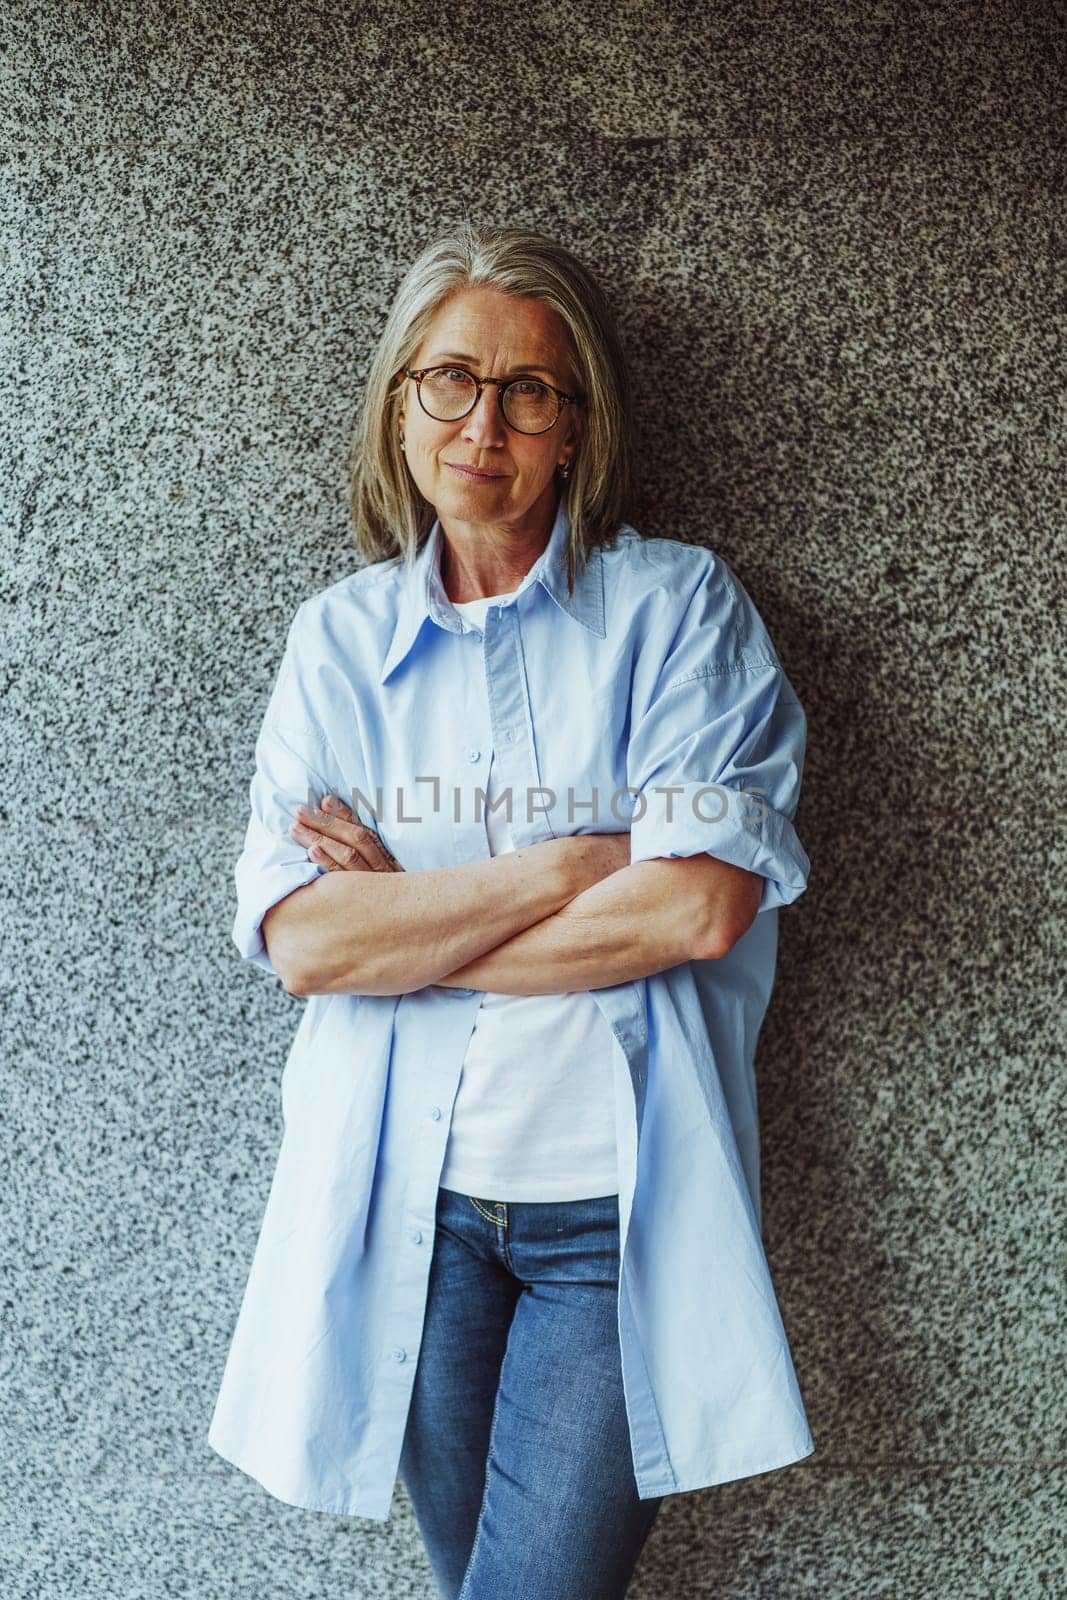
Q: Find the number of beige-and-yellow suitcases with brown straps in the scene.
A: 0